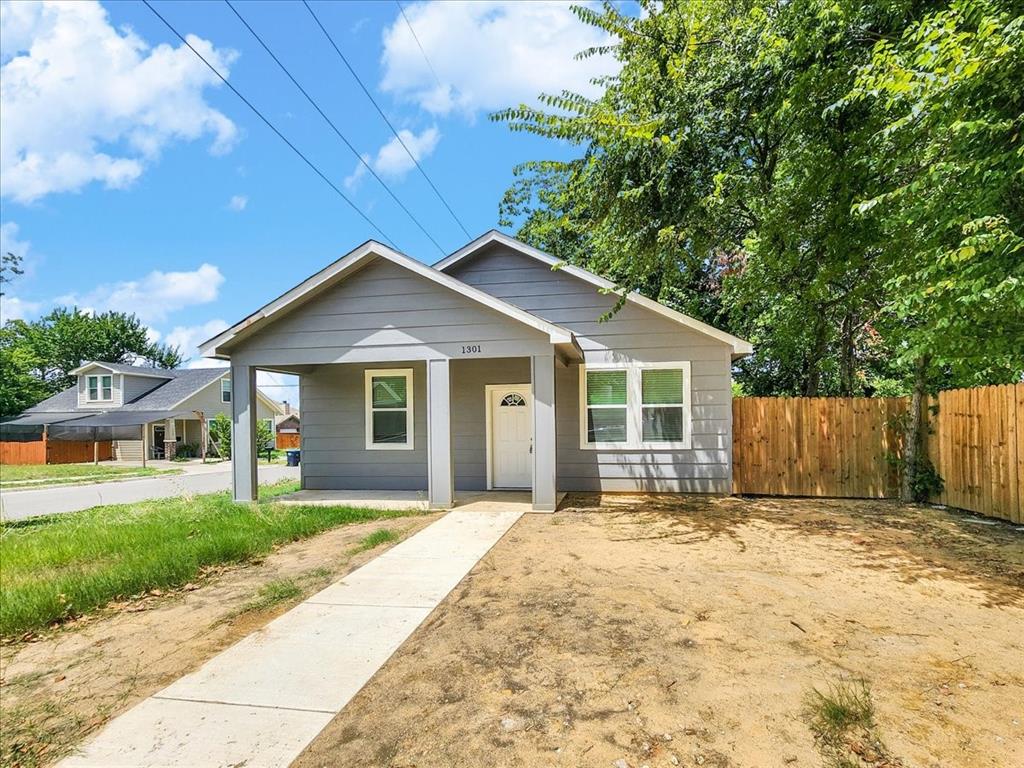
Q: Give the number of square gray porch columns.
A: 3